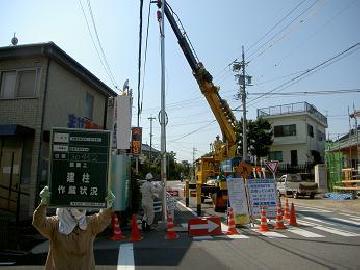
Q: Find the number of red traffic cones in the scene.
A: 8